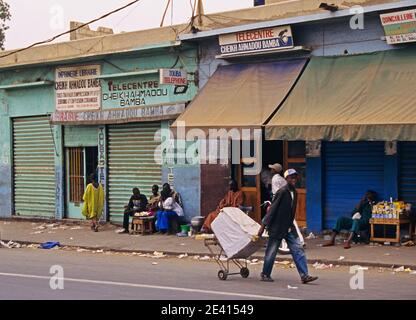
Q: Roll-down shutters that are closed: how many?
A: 4